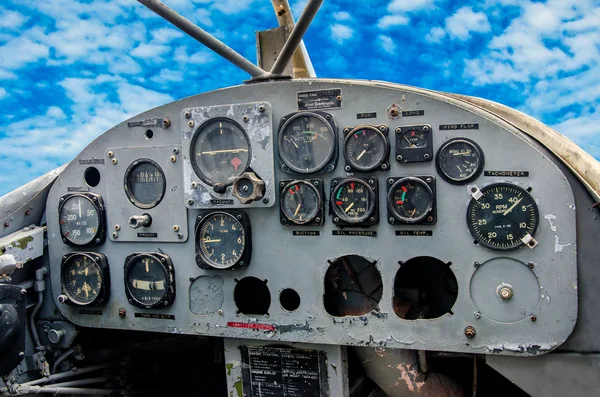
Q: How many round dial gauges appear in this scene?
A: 13